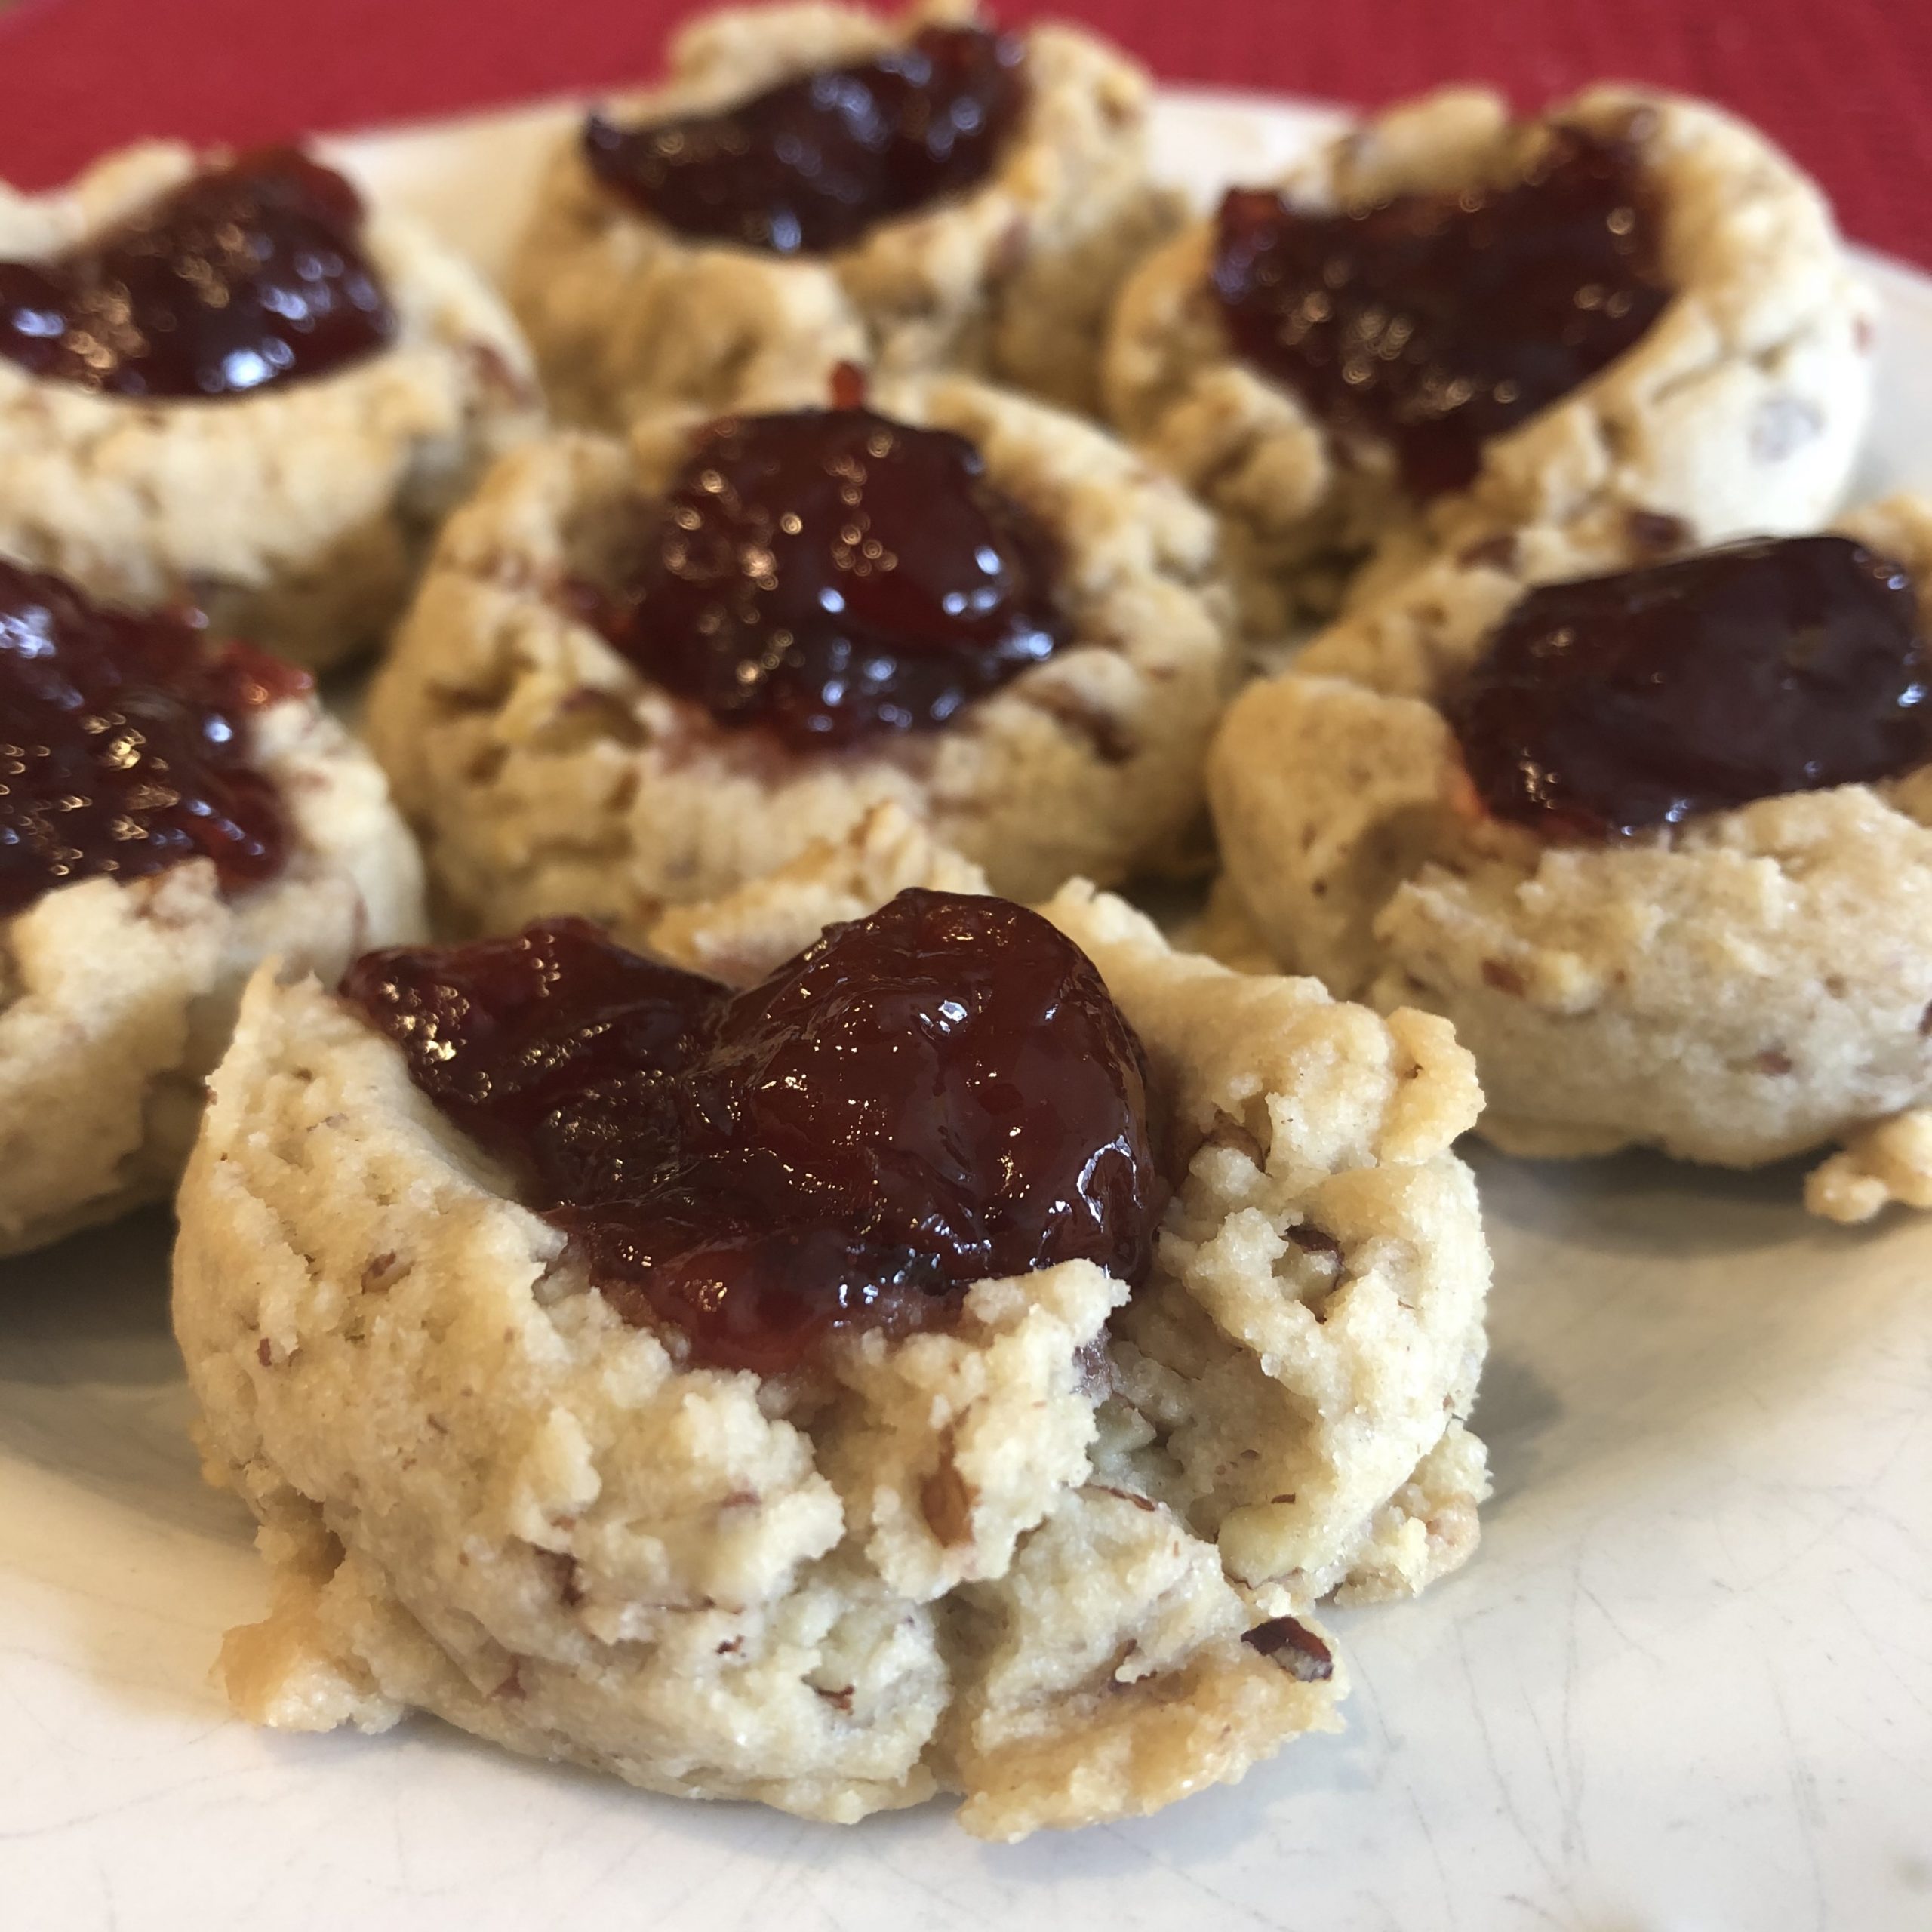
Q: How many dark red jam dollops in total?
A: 7